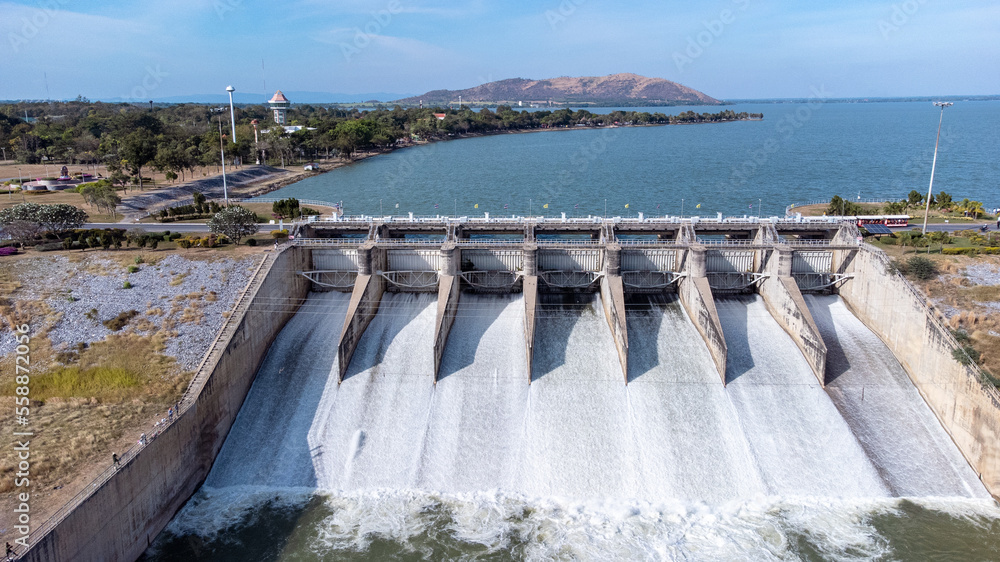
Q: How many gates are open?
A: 7